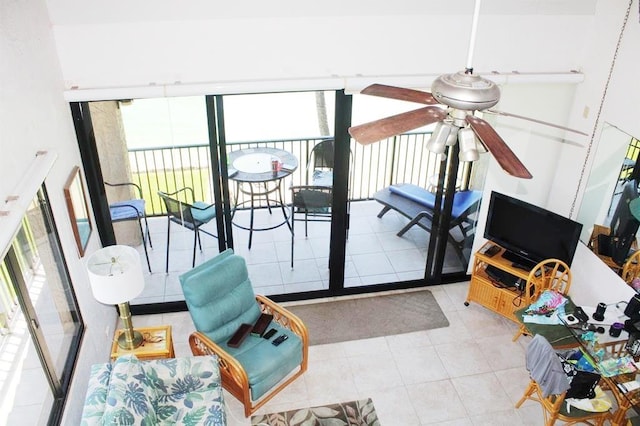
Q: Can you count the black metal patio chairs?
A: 4